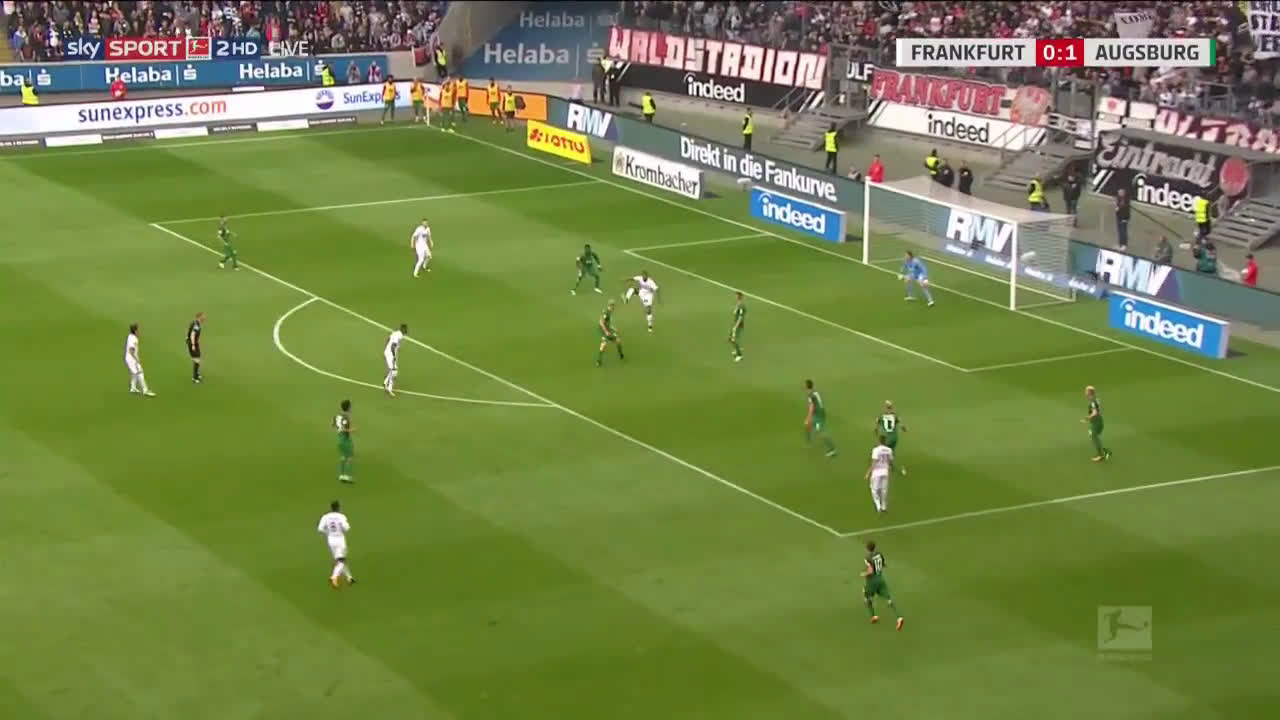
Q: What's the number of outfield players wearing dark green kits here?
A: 9